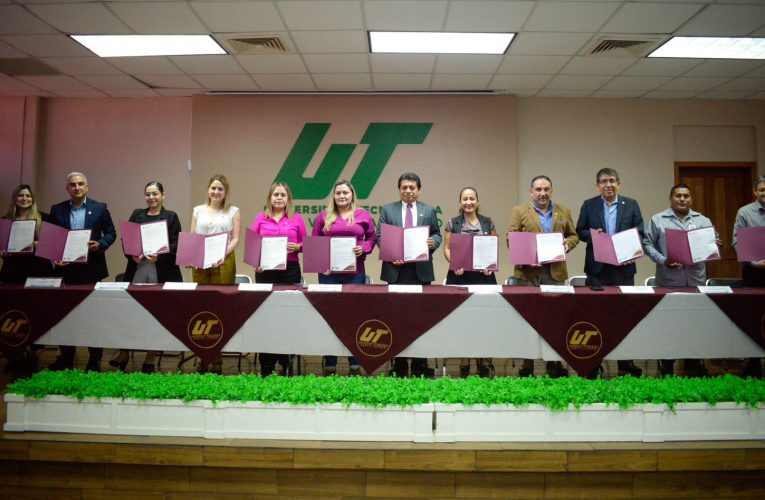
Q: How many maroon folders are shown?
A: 12